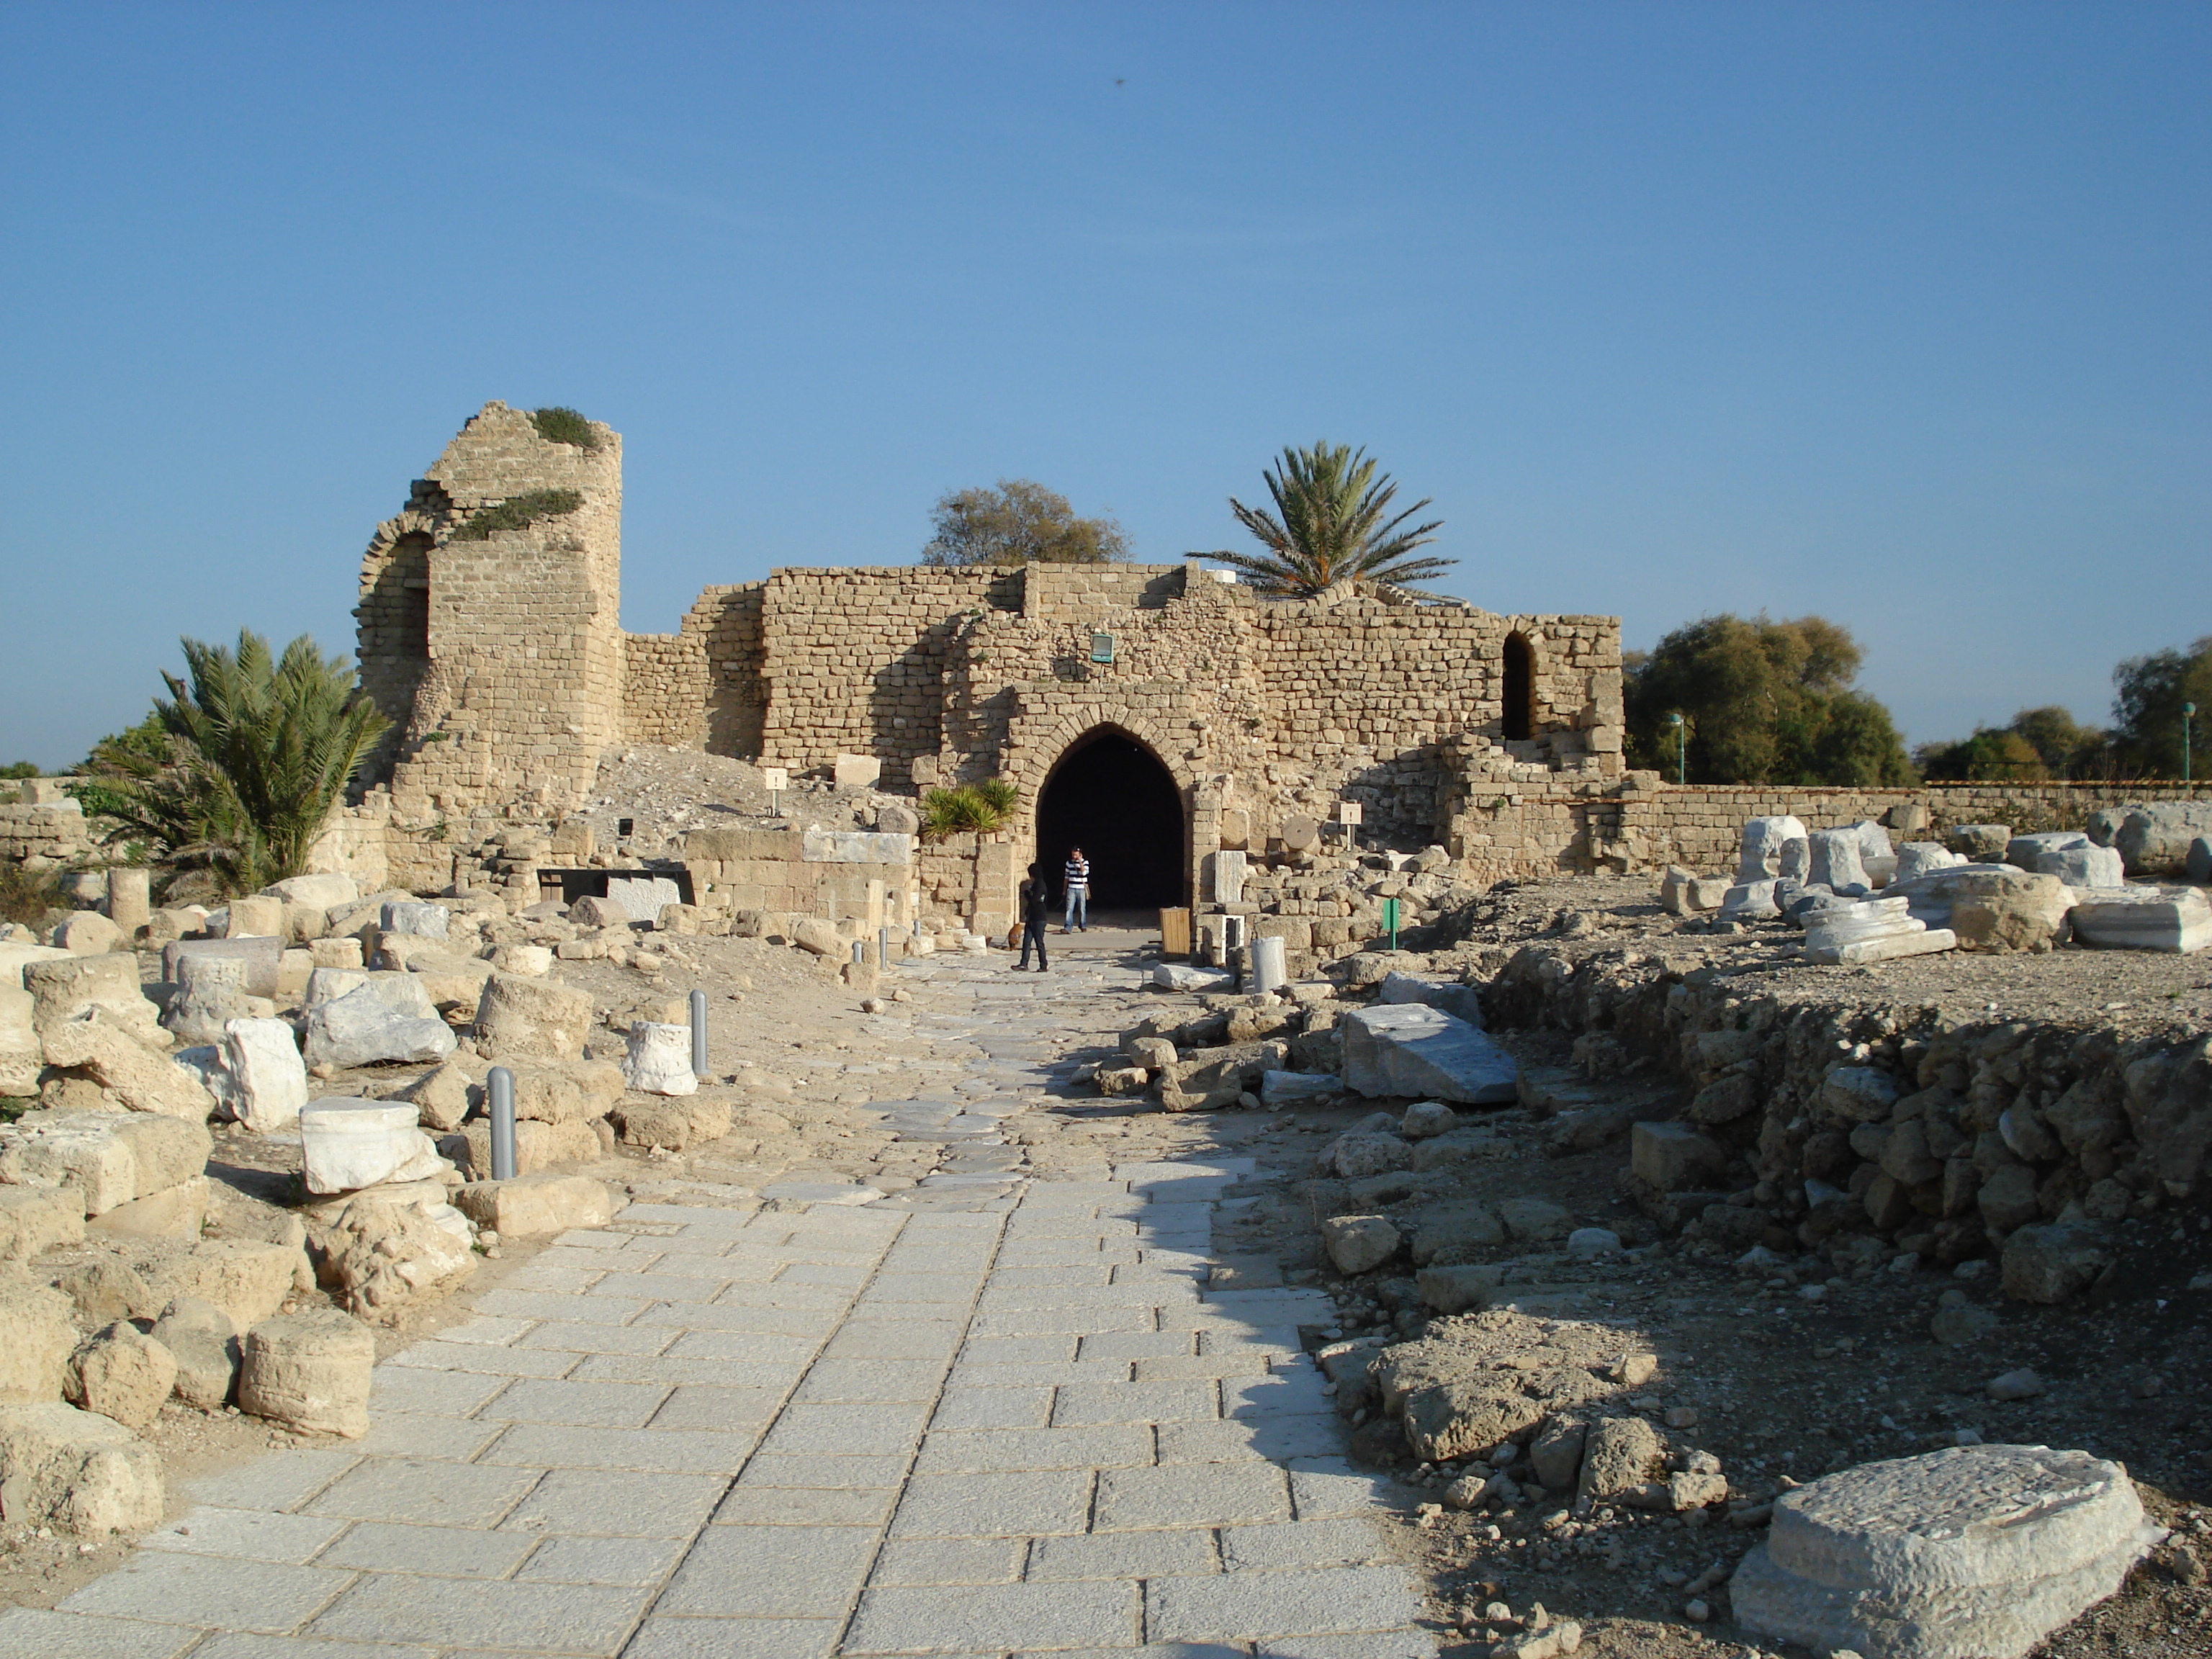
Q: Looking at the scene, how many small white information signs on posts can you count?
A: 2